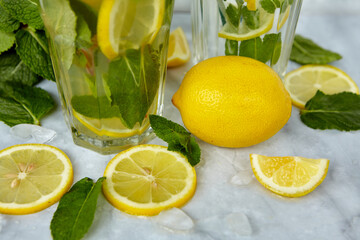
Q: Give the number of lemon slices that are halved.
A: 1